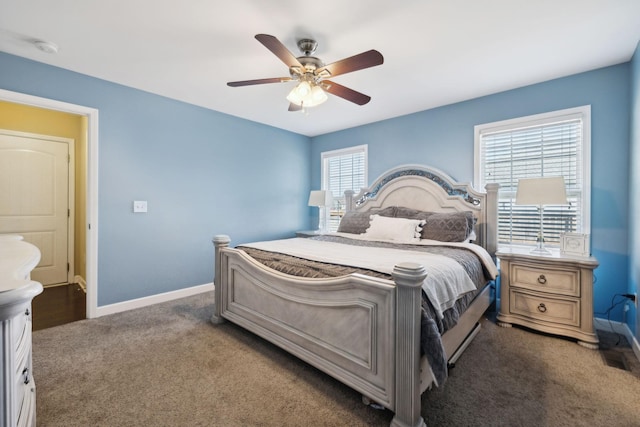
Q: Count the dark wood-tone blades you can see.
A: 5